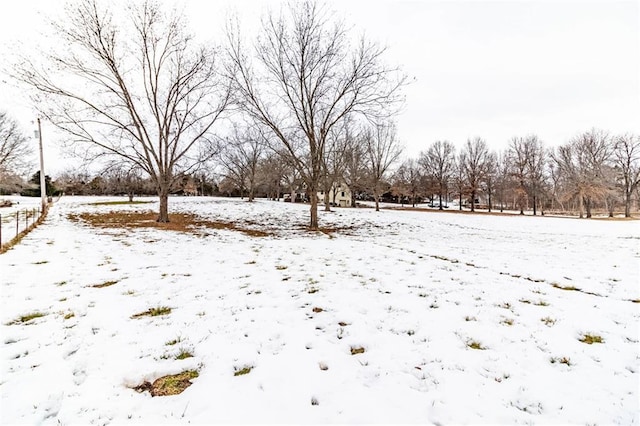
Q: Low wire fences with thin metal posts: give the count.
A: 1